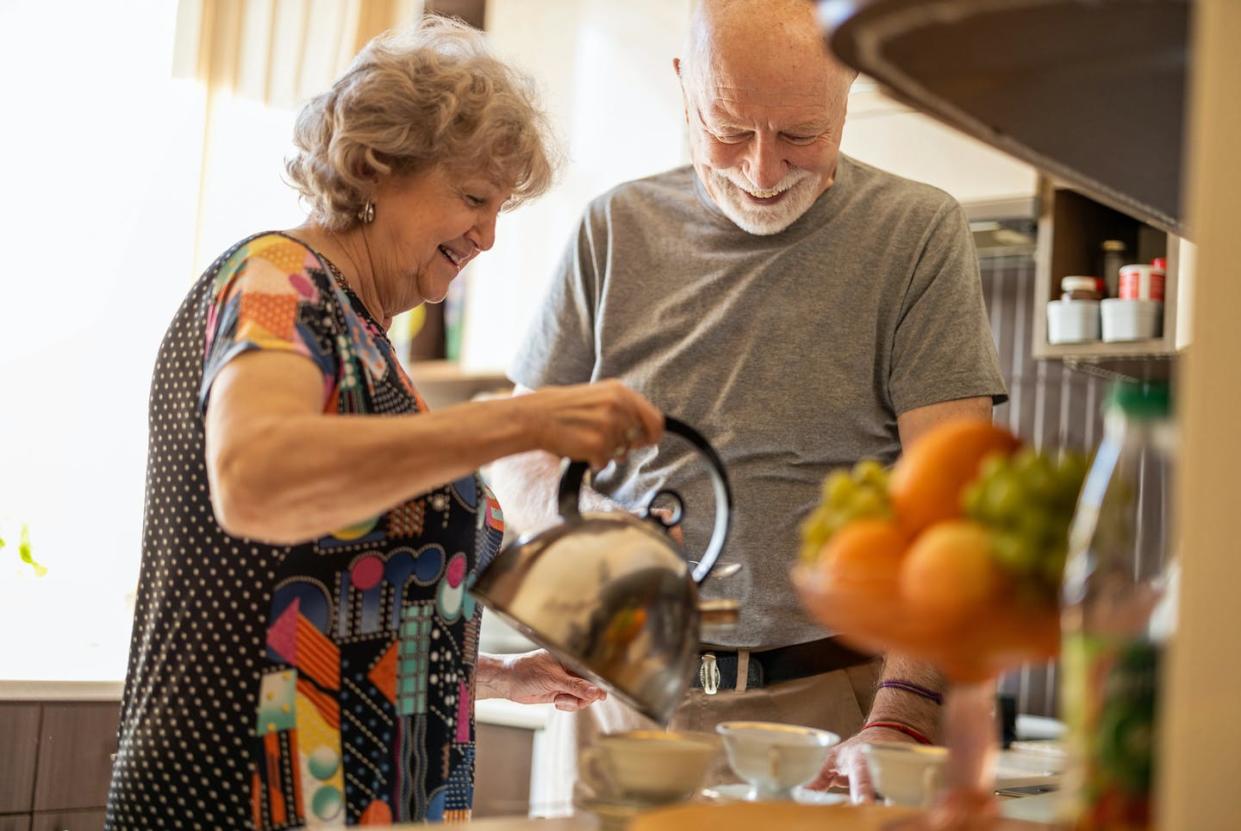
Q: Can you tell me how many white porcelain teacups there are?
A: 3